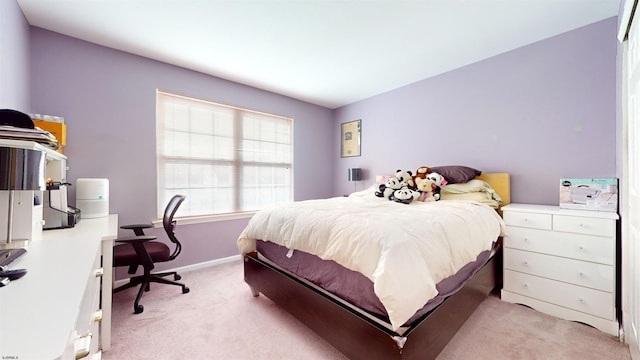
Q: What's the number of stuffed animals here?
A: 6